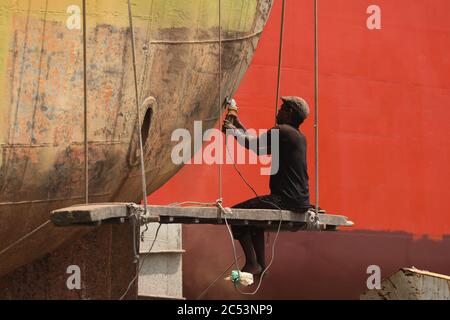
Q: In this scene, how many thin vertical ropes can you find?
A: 5